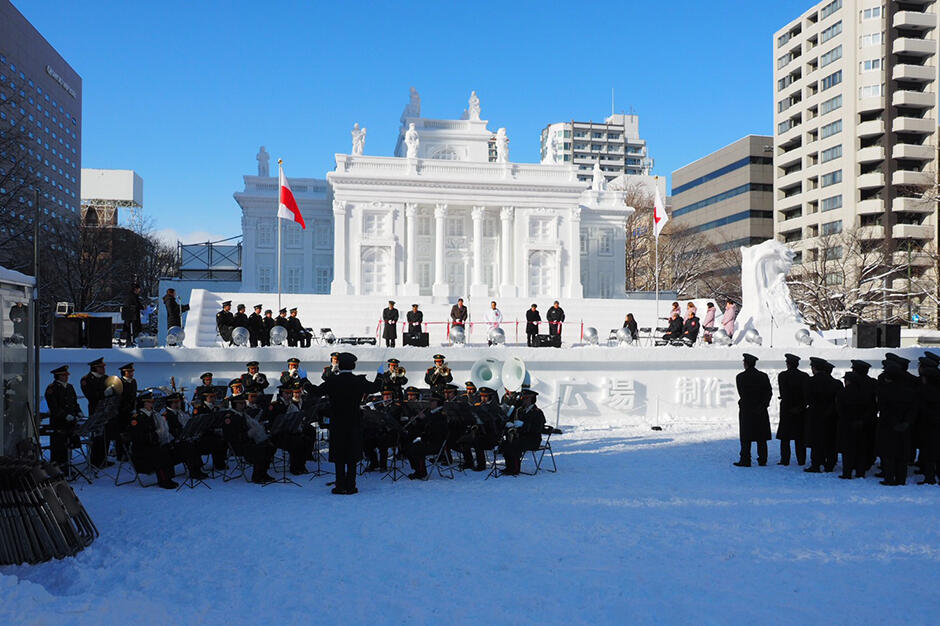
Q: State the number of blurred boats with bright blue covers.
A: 0